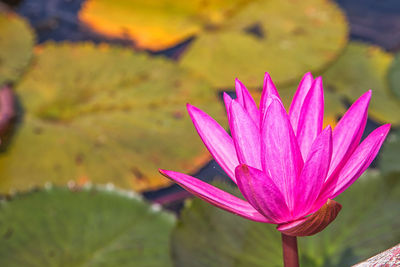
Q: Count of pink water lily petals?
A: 13